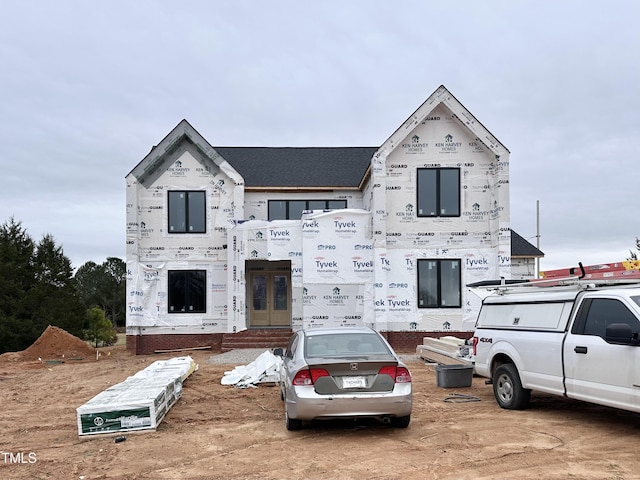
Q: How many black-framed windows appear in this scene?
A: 5